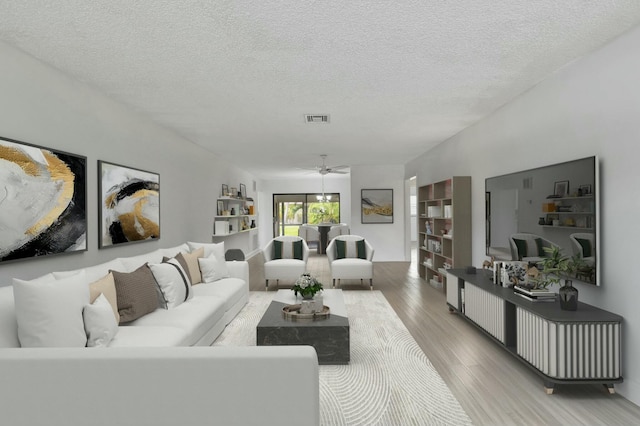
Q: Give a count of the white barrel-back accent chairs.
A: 2